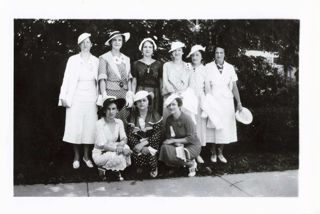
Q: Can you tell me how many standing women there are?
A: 6